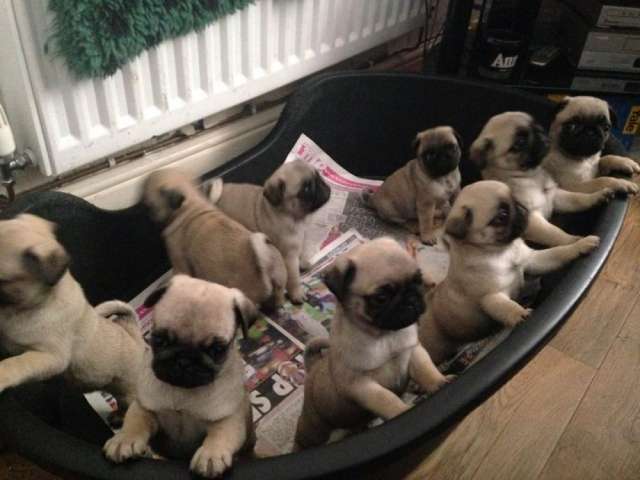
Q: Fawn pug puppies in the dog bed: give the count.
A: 9